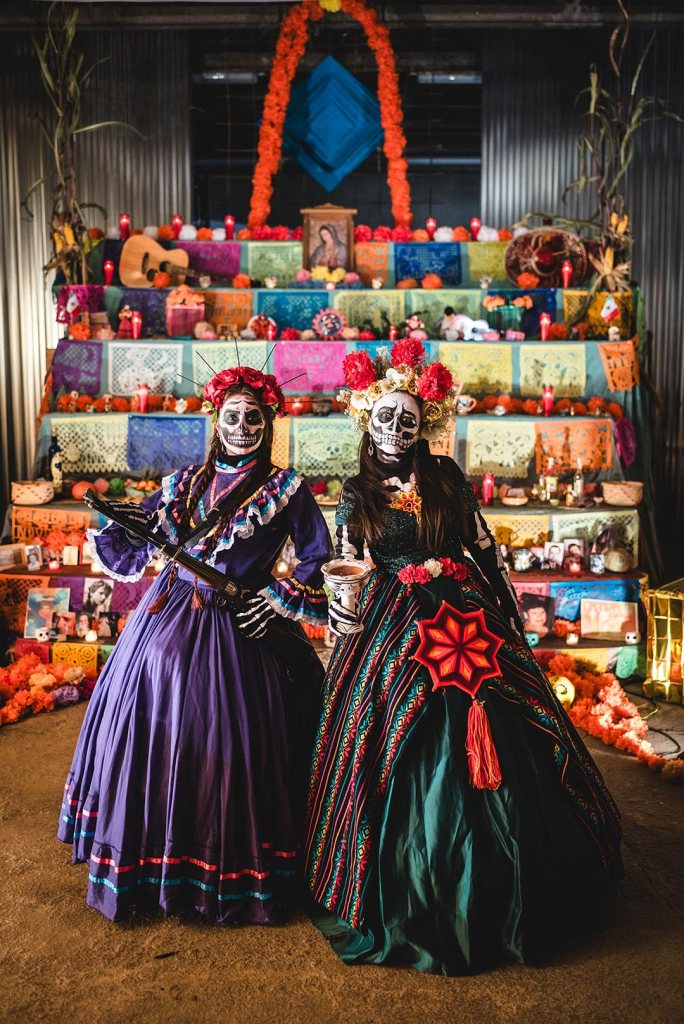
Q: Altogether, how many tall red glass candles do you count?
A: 12